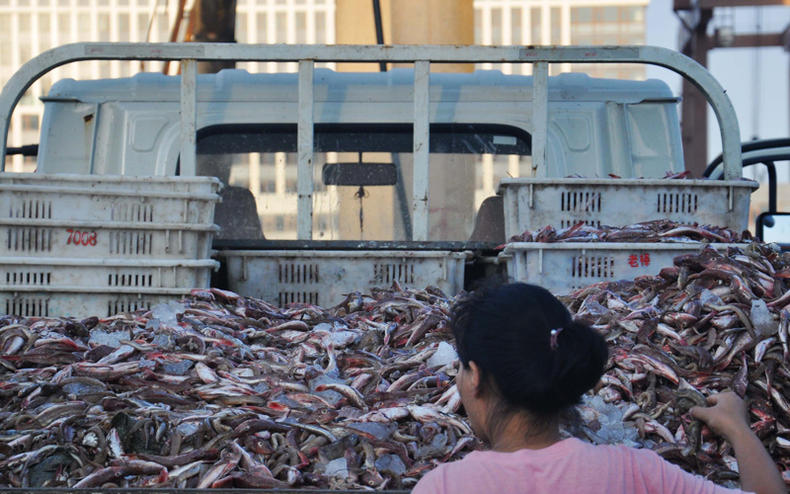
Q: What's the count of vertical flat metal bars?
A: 4